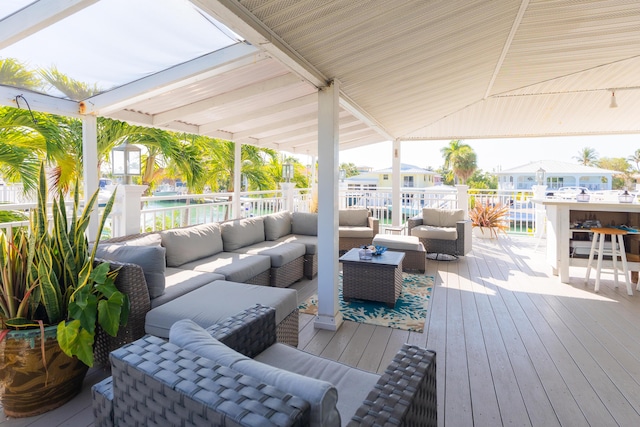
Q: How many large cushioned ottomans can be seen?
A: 2